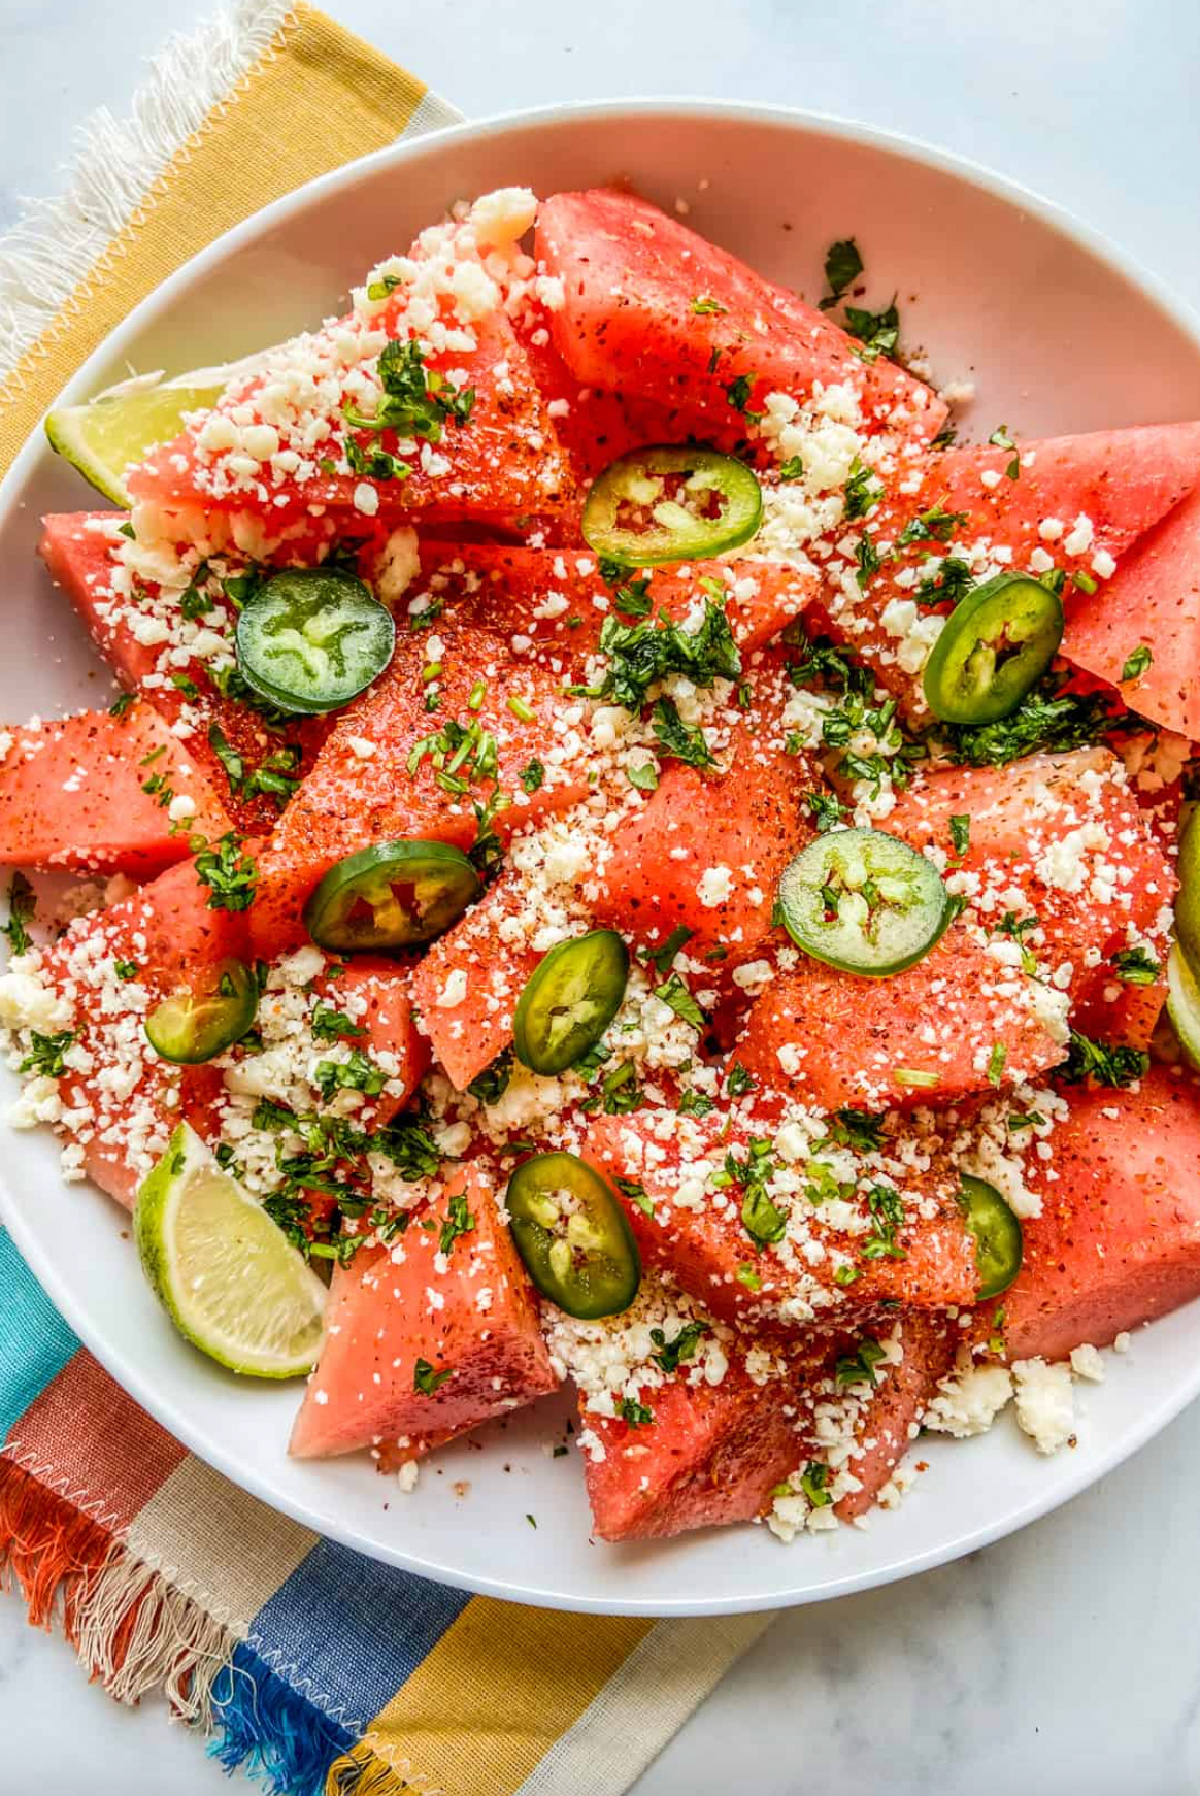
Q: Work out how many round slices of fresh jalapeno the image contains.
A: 9